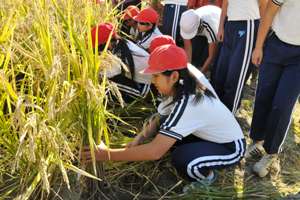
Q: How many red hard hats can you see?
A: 5